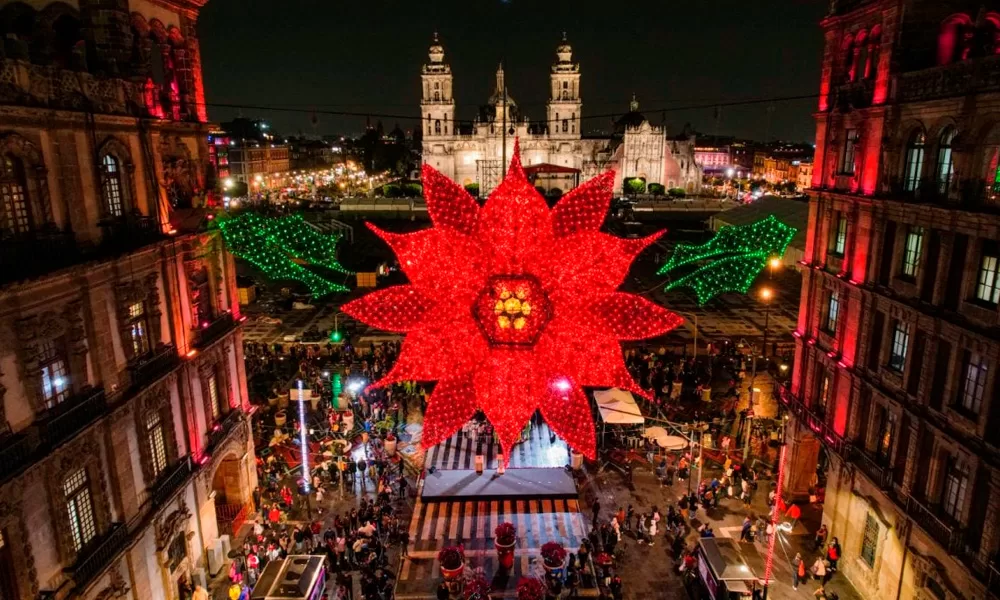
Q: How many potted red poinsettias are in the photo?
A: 5